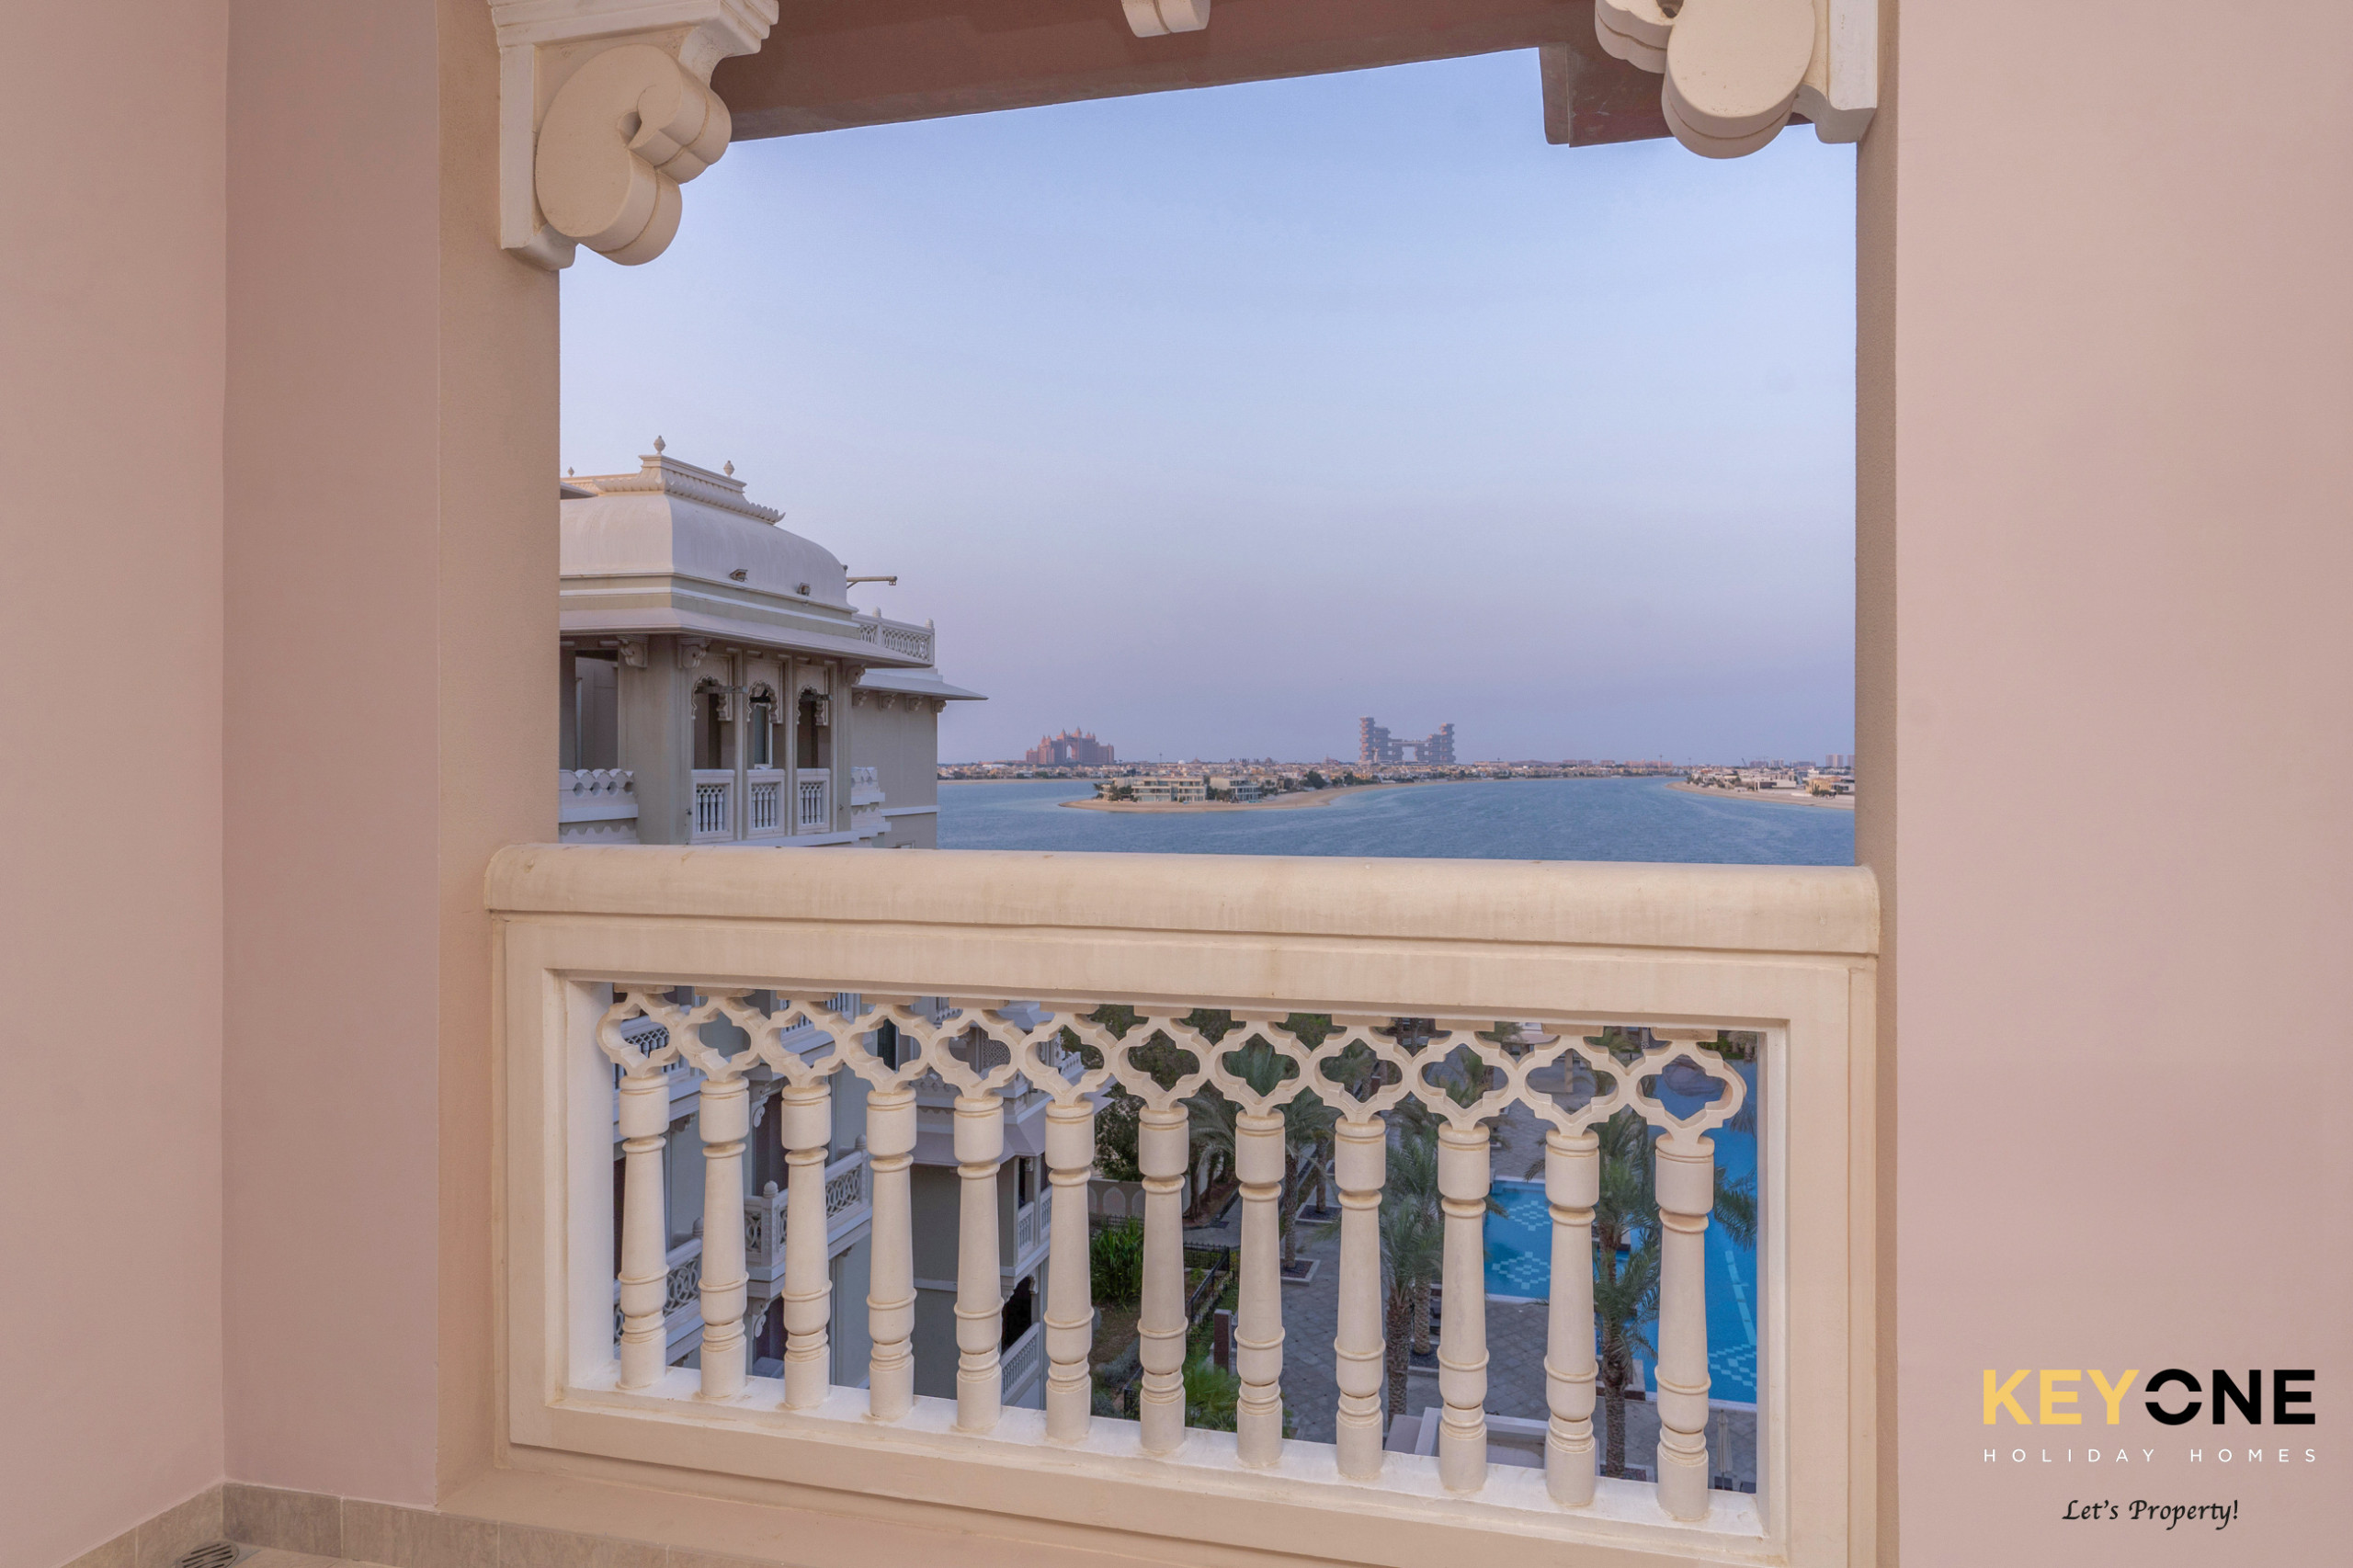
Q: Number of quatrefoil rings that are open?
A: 12